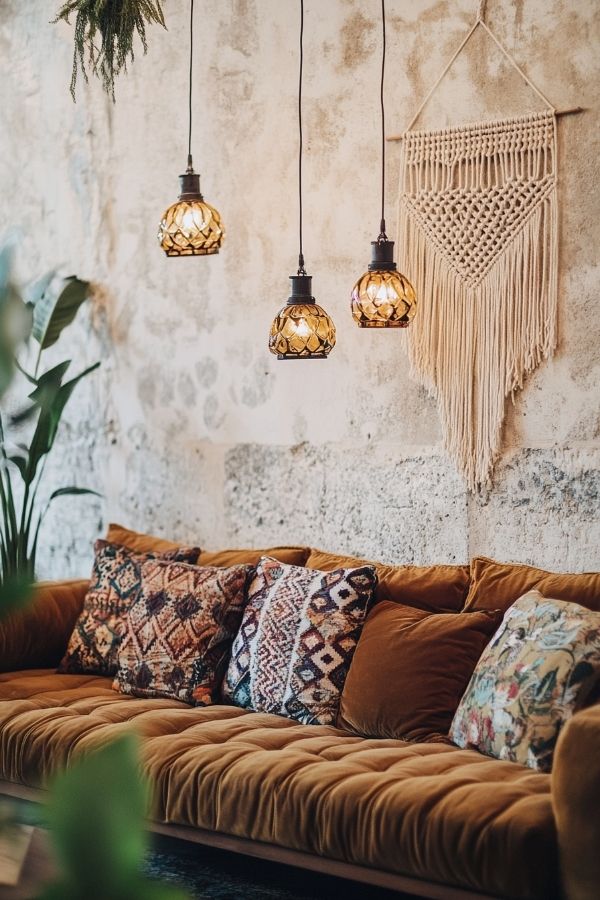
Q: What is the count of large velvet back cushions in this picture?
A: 4